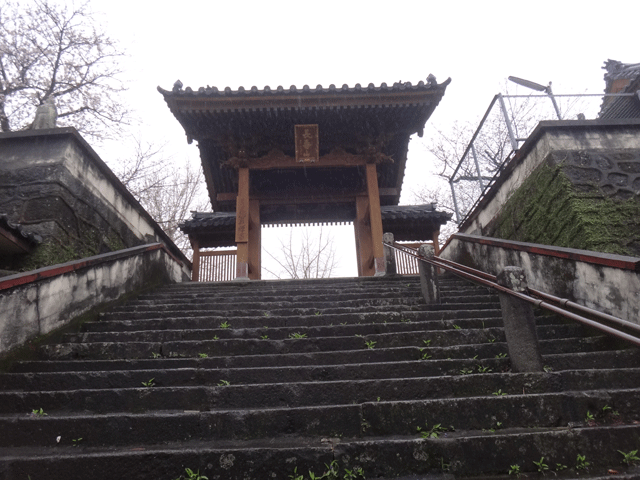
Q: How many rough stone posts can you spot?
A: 3